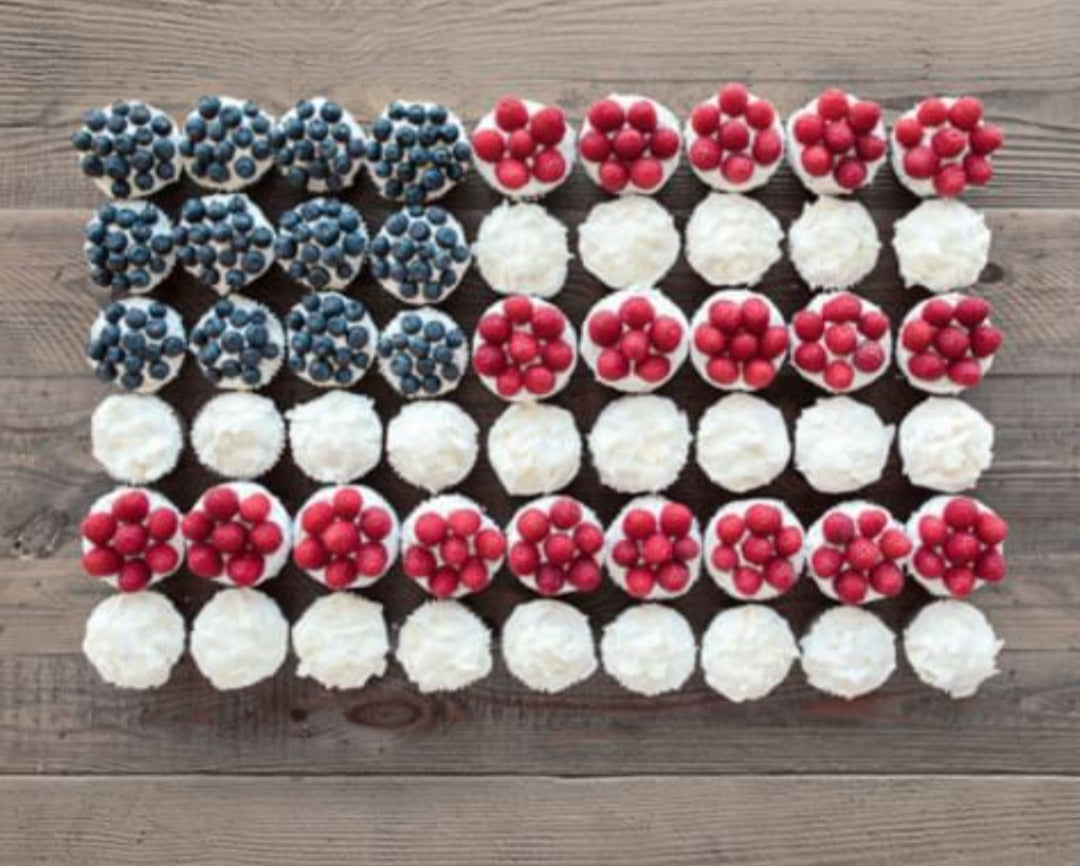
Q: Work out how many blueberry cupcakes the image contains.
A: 12